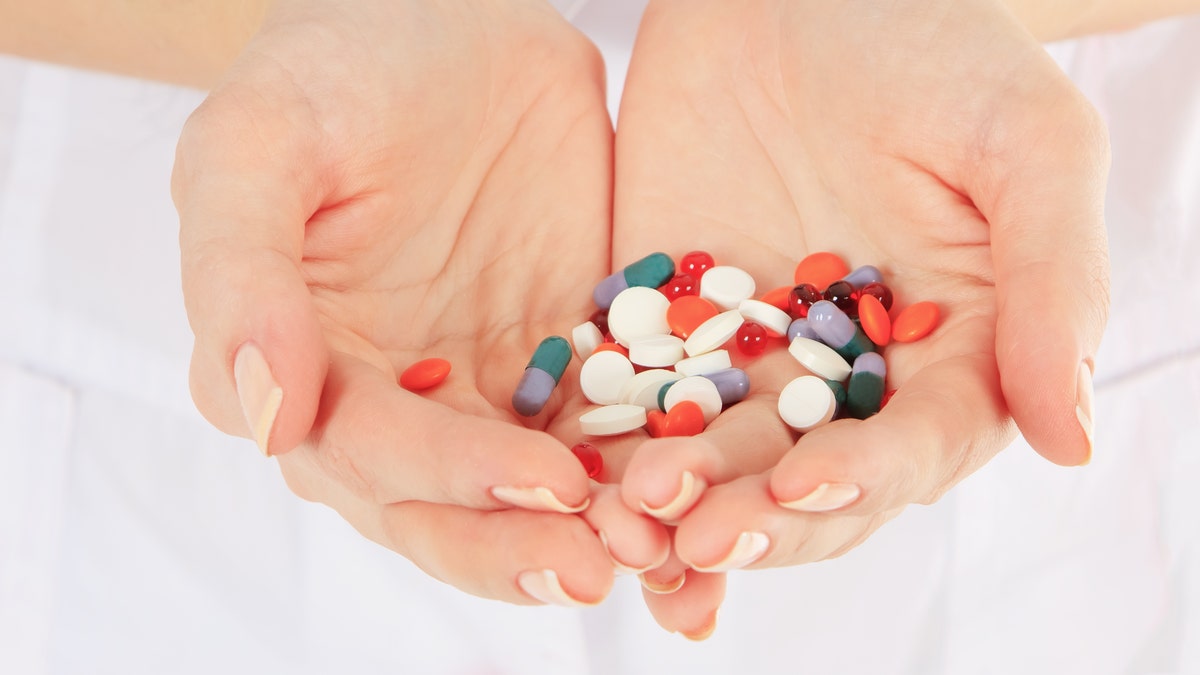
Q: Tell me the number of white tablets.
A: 13